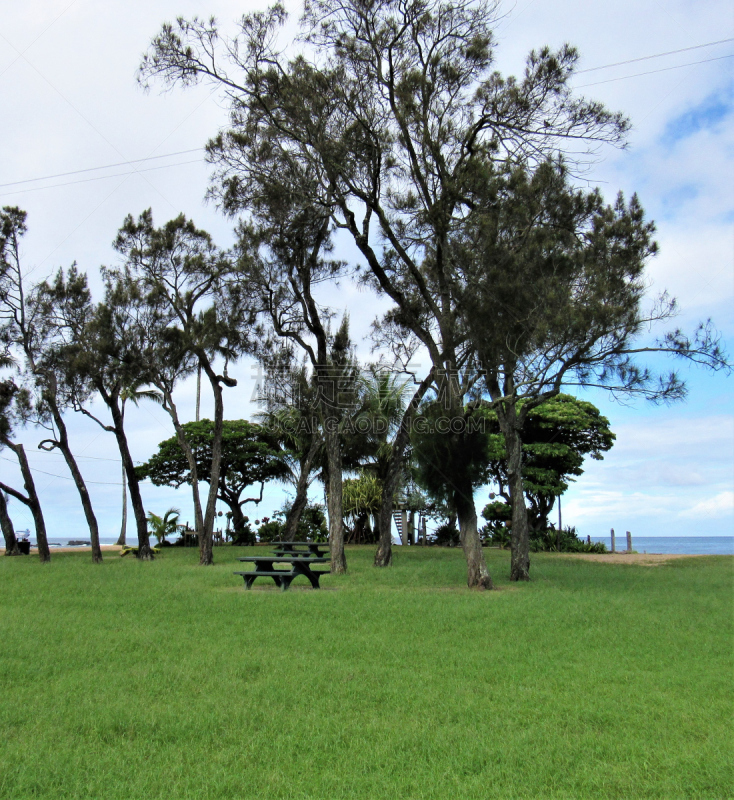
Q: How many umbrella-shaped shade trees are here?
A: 2